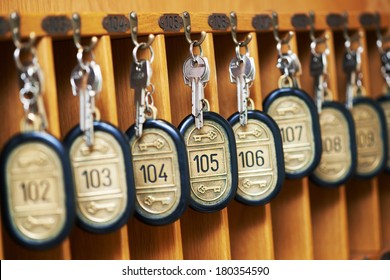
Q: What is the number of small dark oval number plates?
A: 9